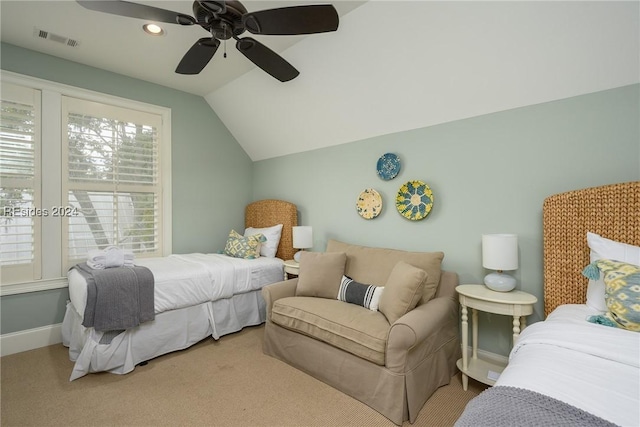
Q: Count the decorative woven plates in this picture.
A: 3